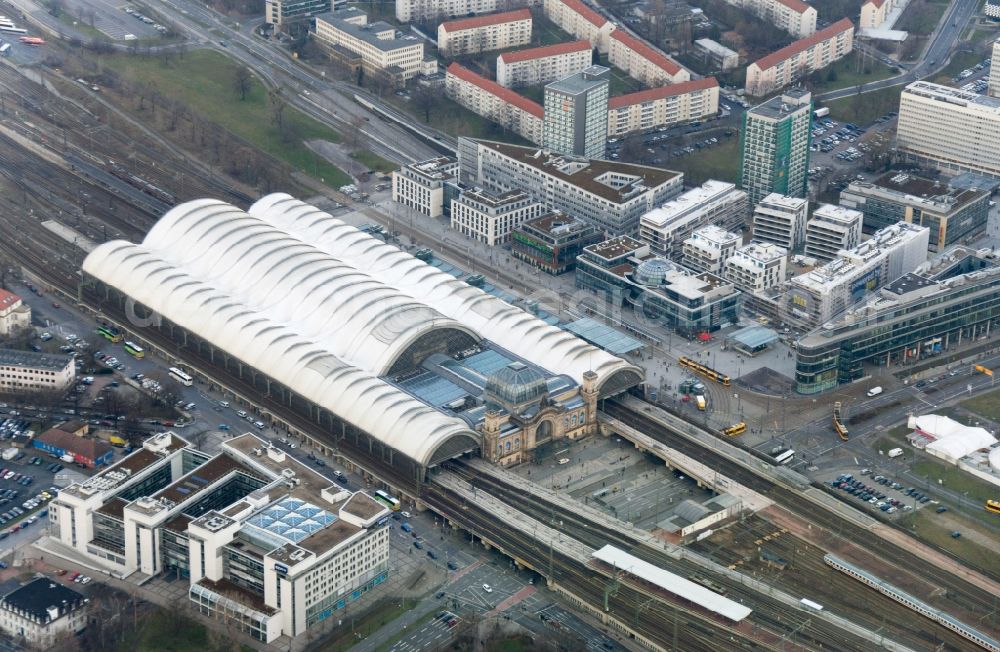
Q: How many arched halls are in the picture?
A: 3